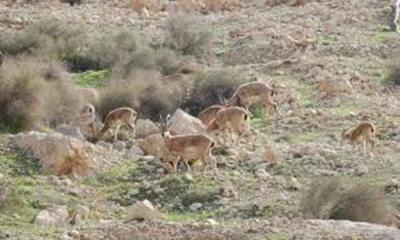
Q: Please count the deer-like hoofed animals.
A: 7